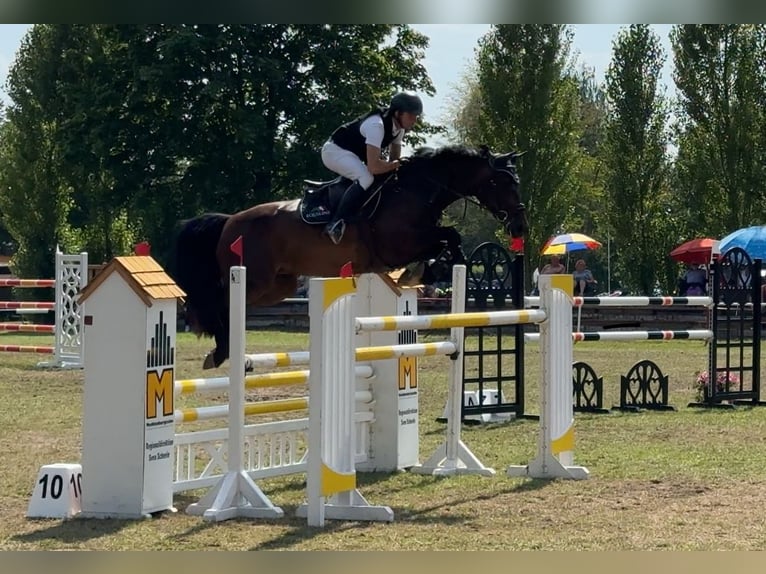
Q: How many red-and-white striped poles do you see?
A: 4